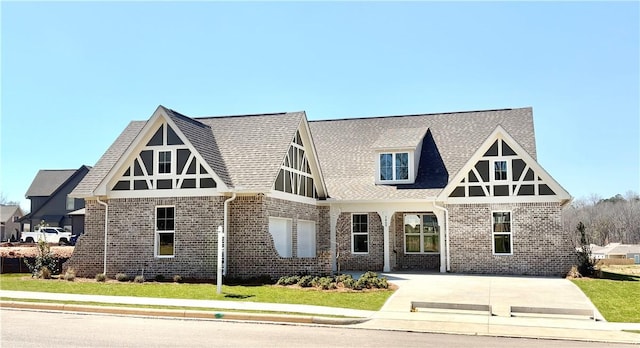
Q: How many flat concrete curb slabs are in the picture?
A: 2